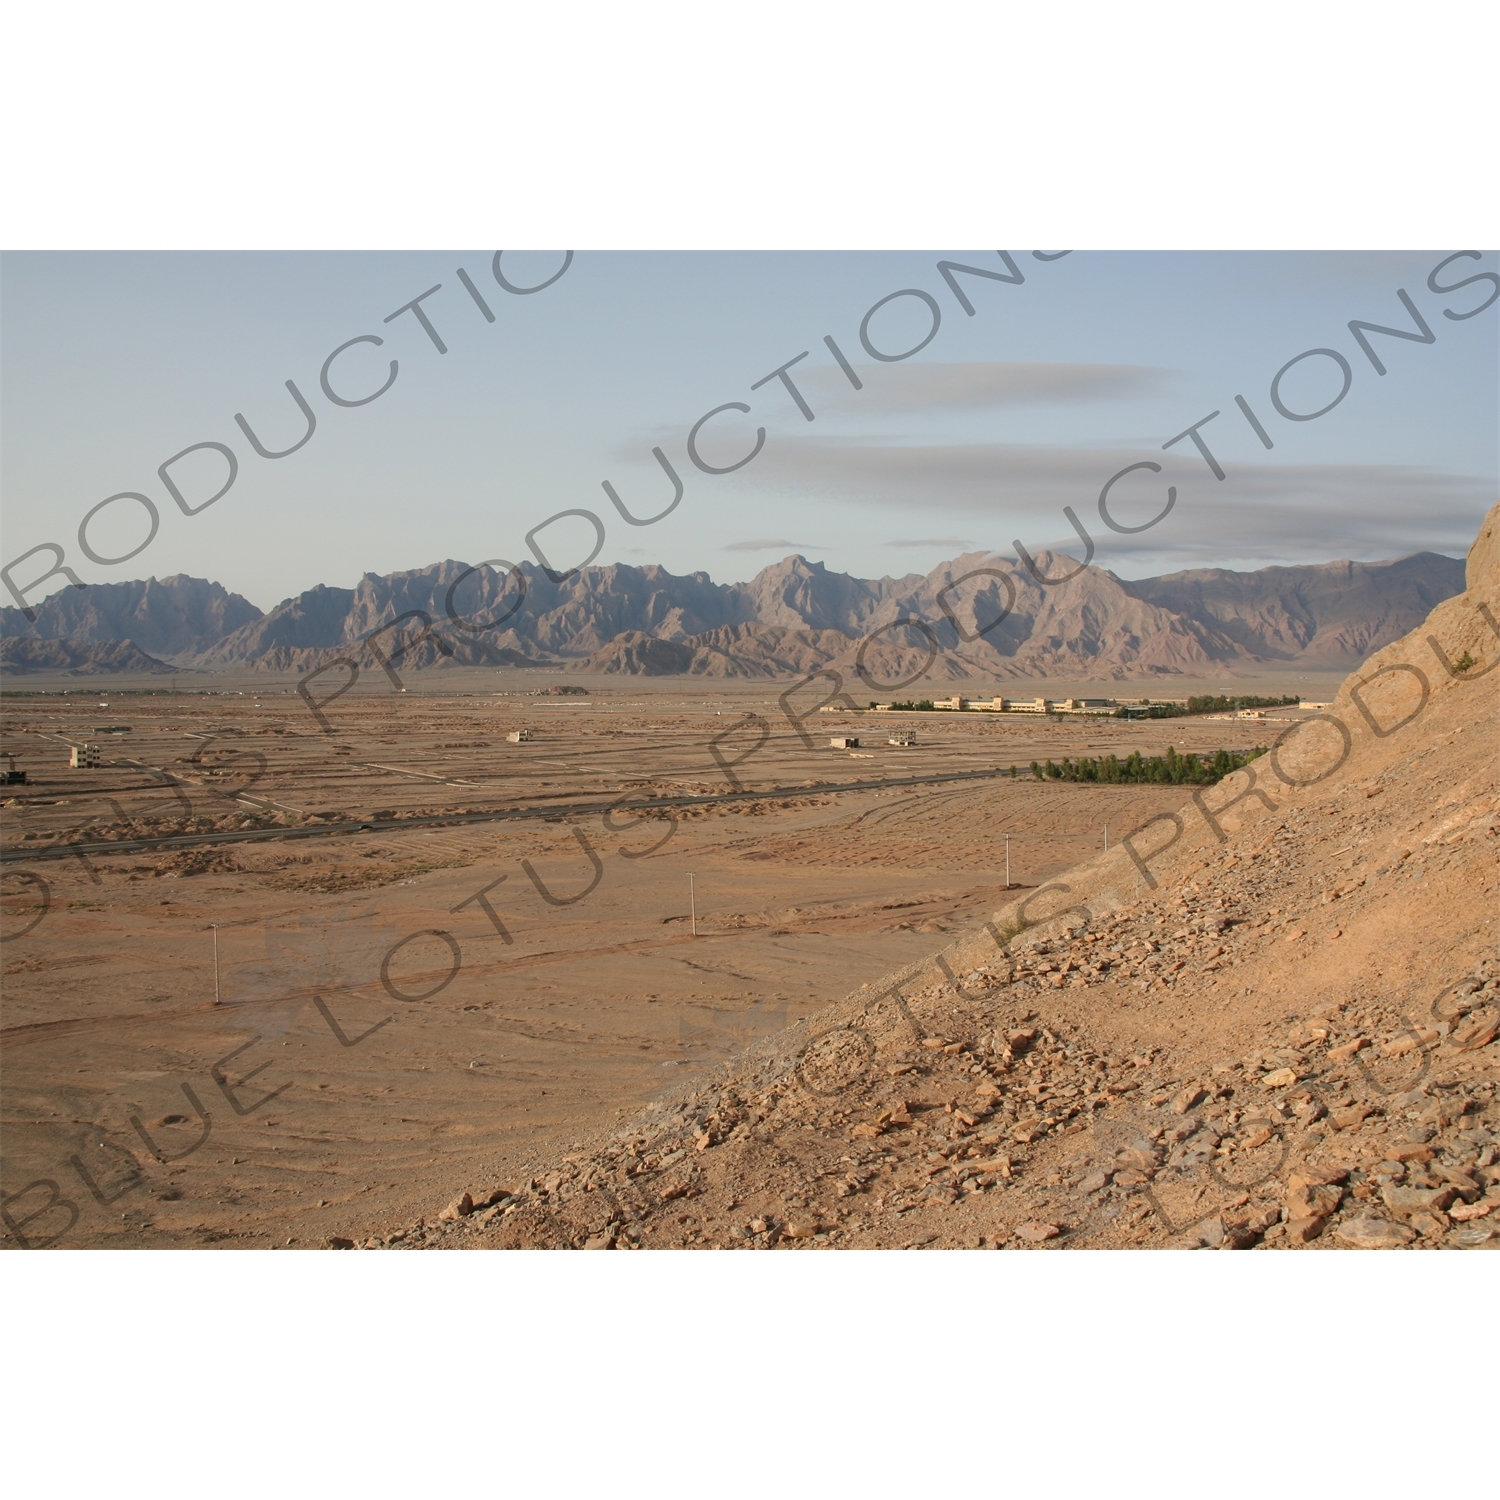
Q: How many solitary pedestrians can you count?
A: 0